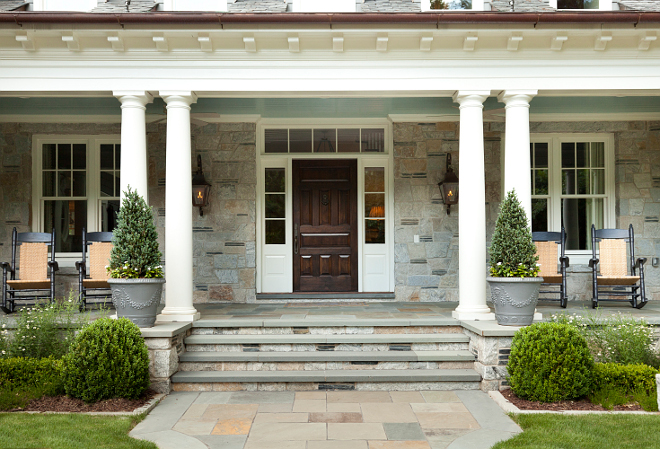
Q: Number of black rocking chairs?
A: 4